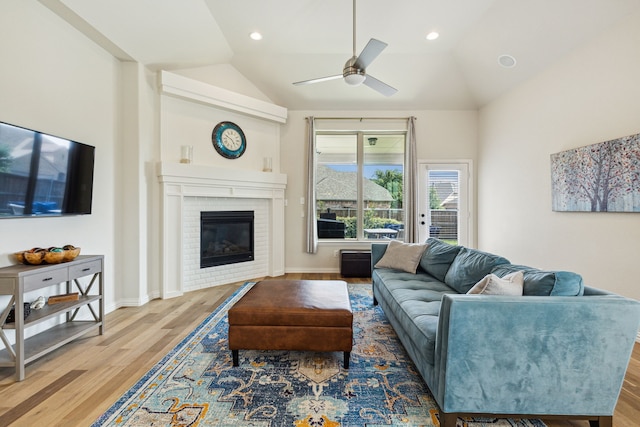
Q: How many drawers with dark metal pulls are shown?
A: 2